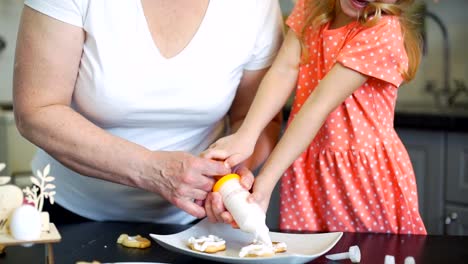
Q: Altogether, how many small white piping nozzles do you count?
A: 3